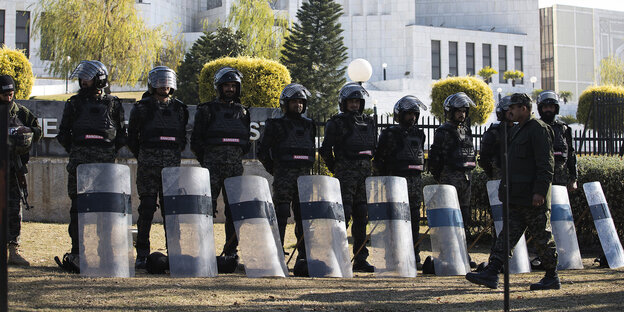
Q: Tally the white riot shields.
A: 9